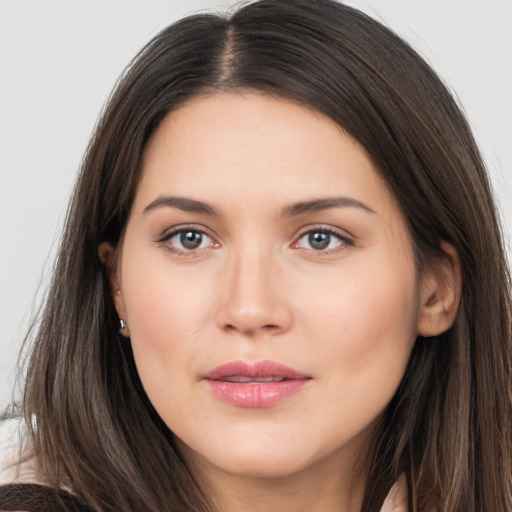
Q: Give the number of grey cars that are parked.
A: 0